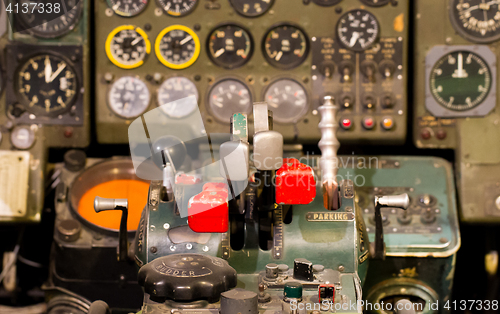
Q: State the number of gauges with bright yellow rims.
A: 2